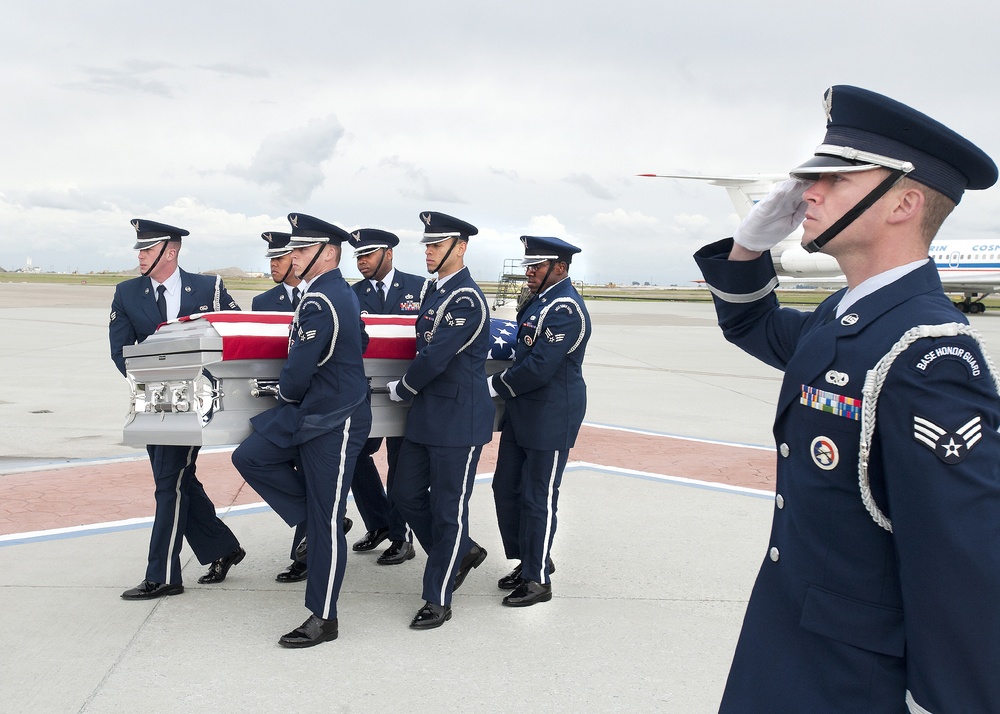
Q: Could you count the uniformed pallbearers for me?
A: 6